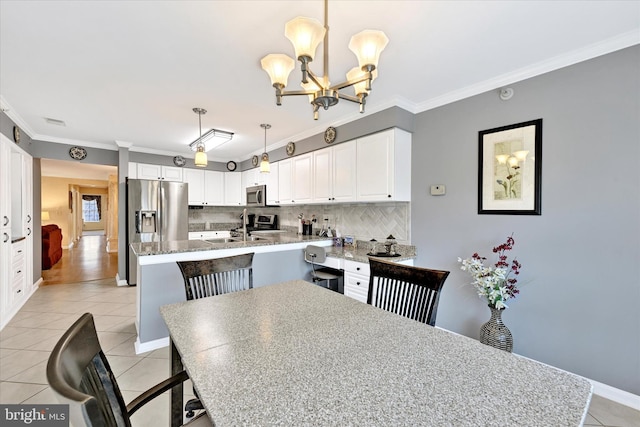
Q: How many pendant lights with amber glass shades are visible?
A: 2